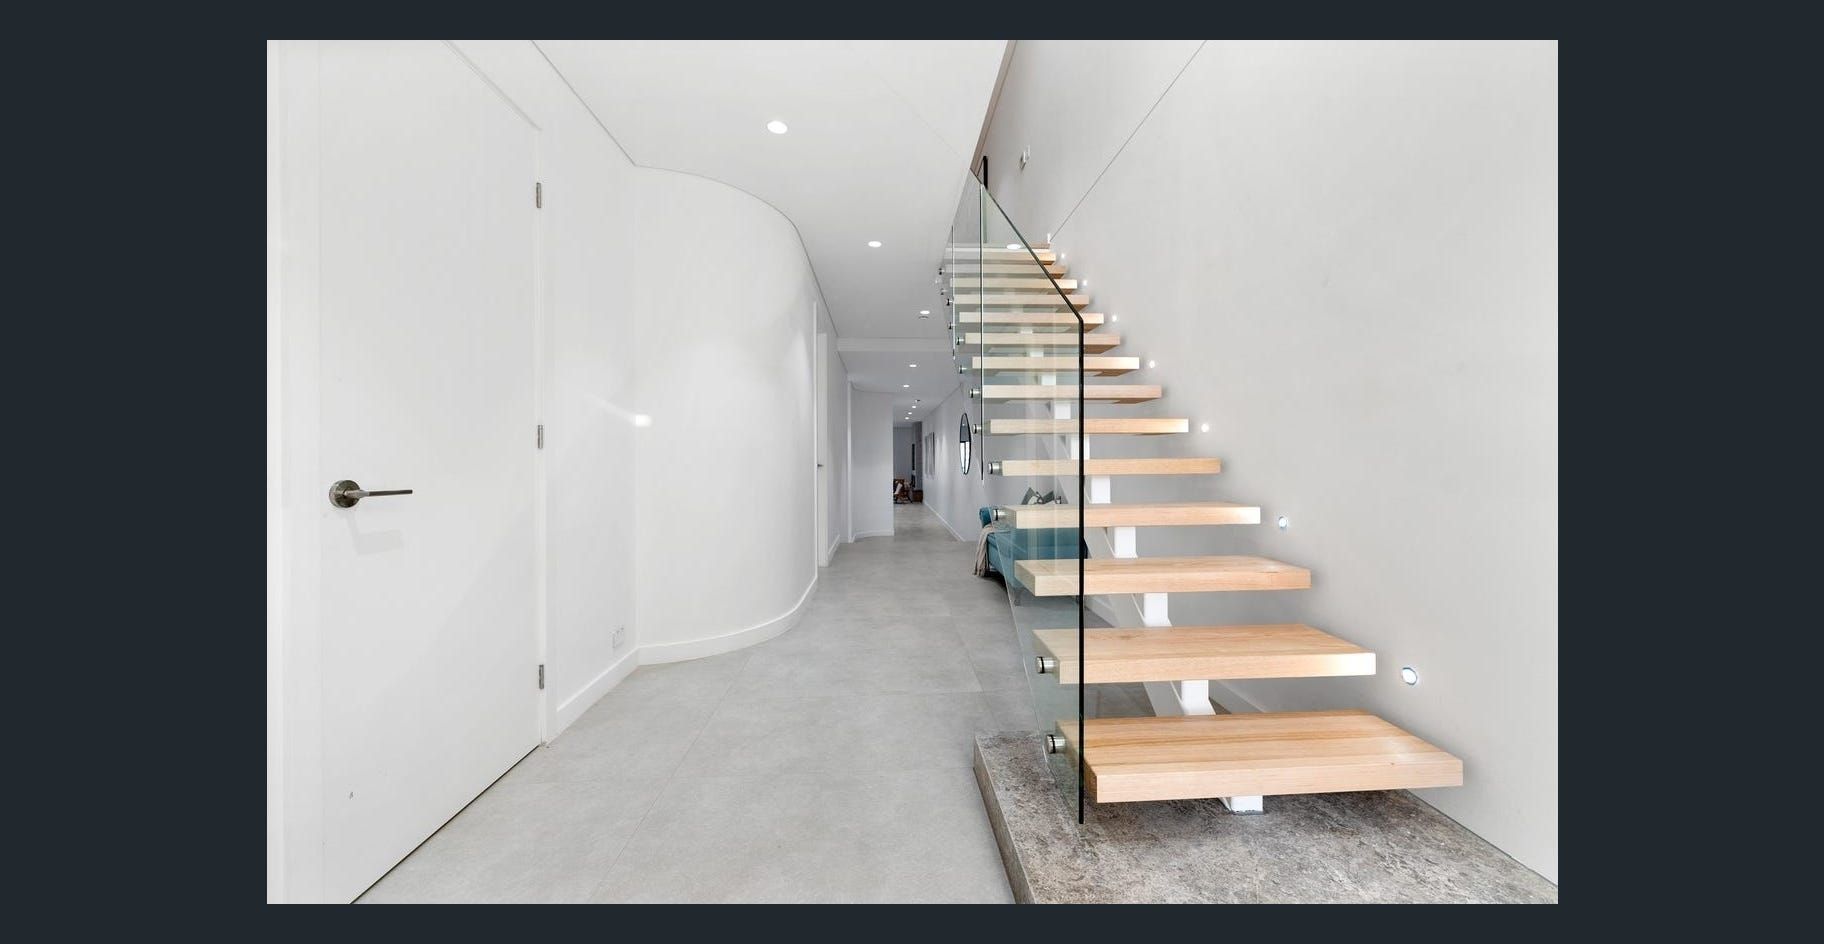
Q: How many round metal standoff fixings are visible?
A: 12